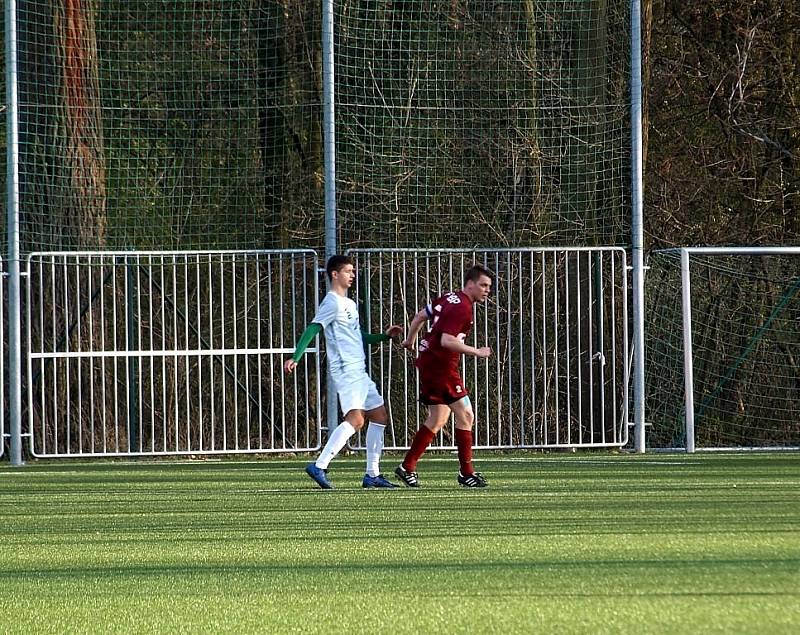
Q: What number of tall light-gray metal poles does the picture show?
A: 3